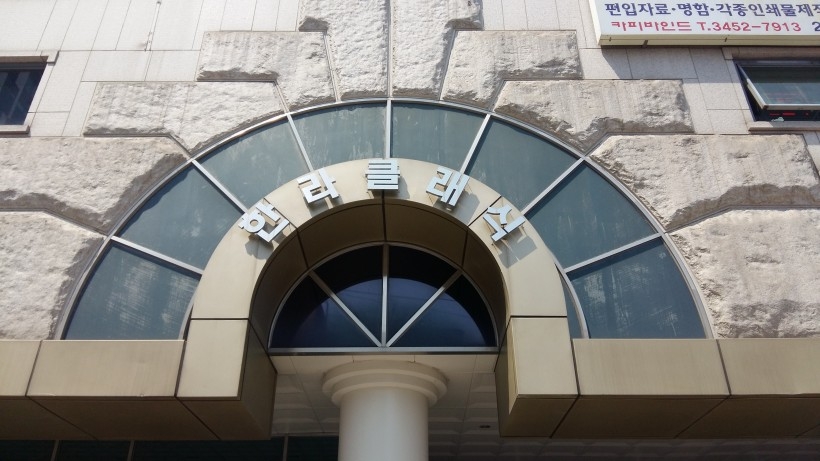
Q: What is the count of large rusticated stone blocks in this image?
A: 10